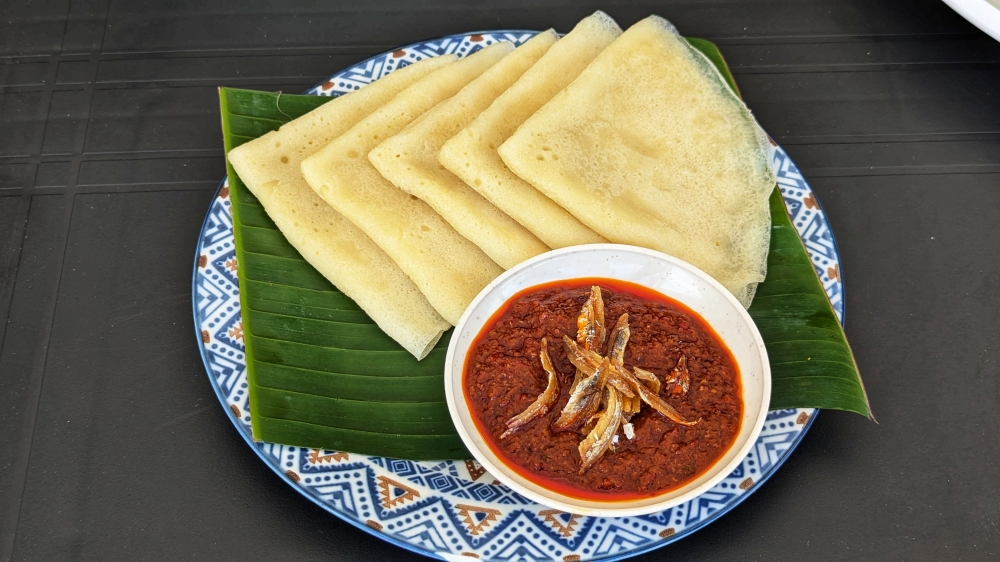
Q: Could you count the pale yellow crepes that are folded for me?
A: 5